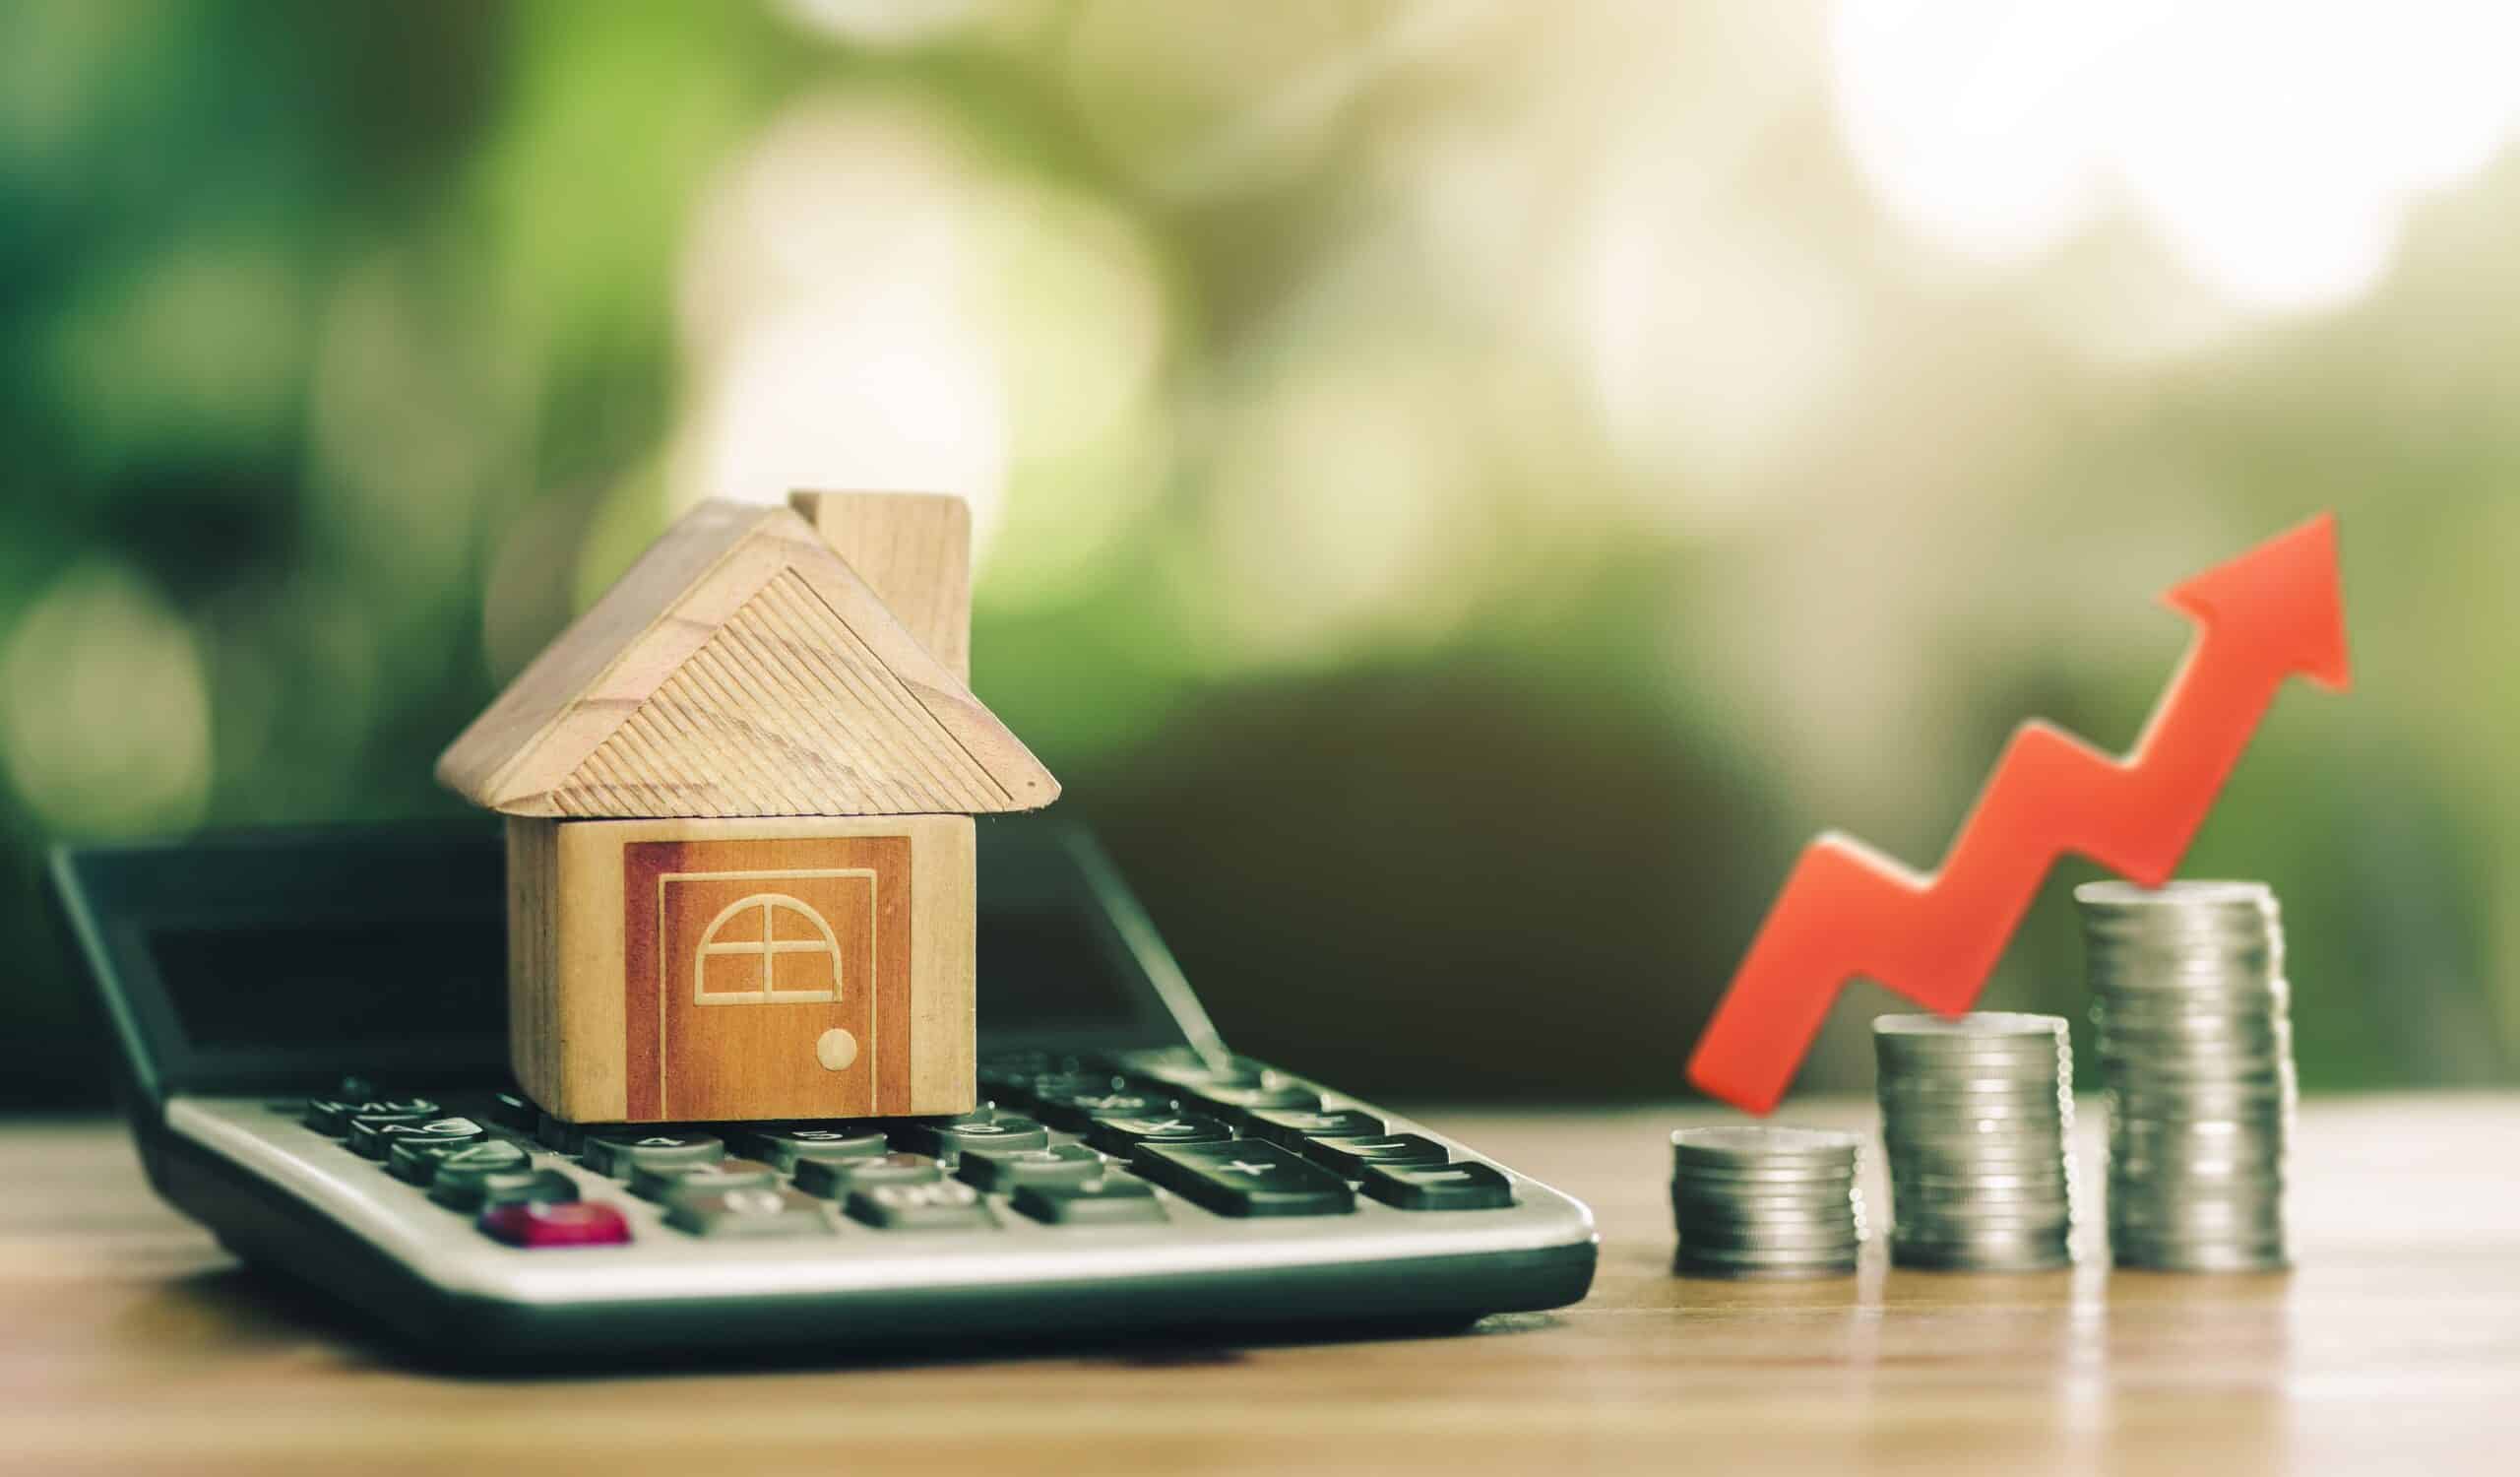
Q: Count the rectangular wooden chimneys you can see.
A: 1